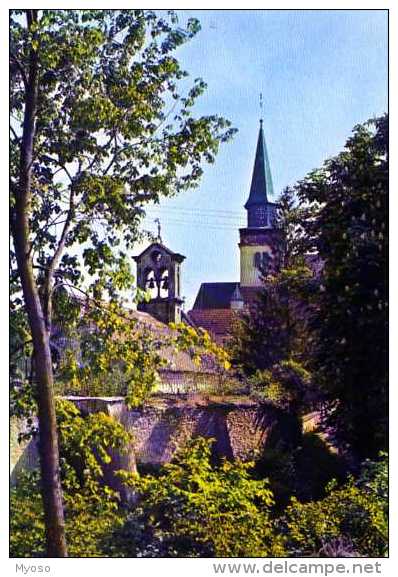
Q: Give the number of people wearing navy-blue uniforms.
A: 0